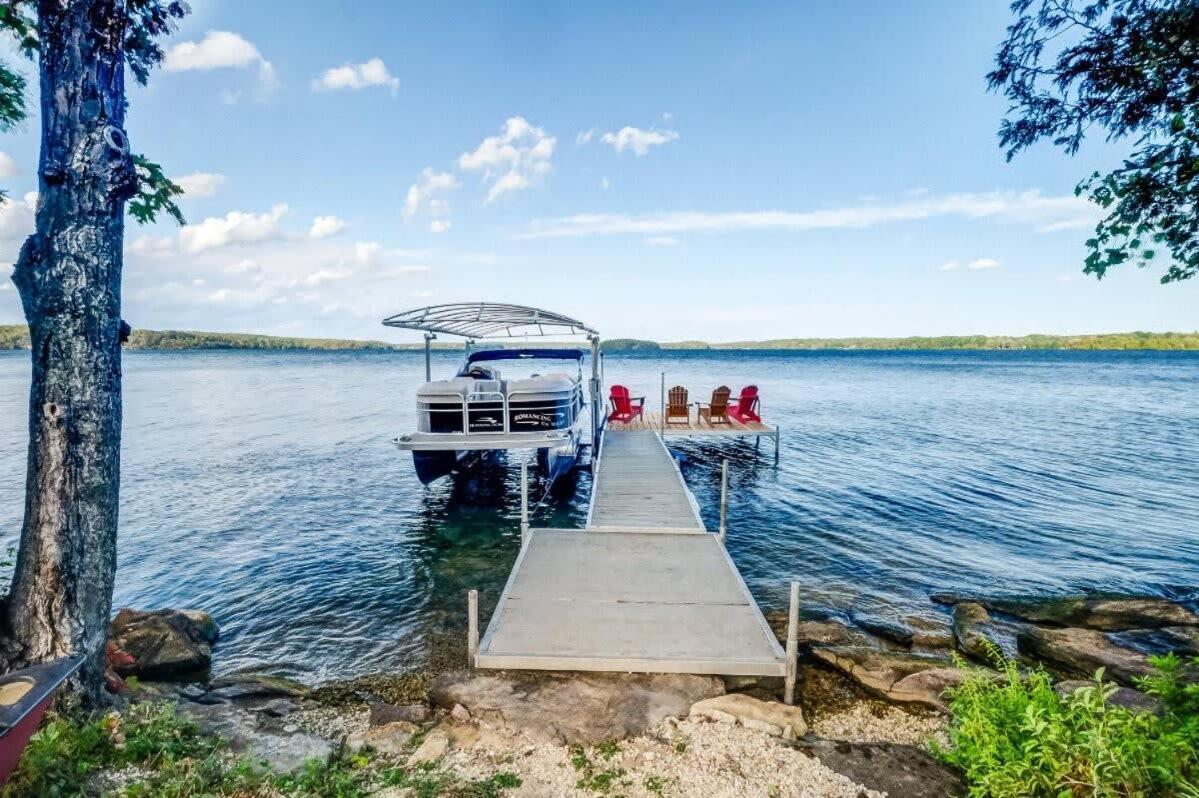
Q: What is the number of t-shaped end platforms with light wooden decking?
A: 1